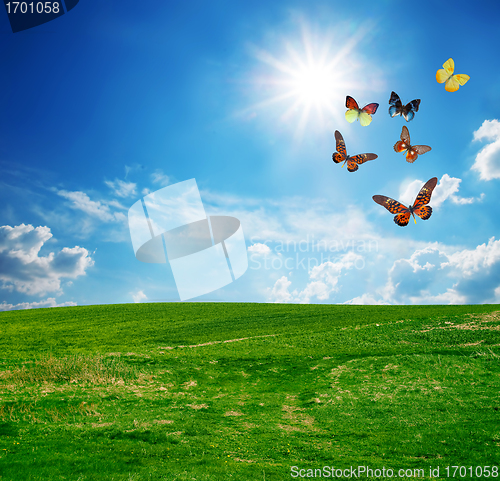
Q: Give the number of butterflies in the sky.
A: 6